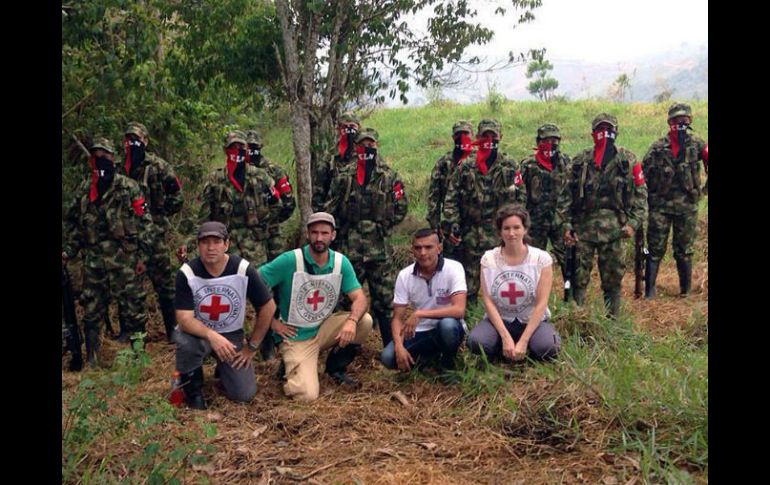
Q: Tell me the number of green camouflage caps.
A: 11